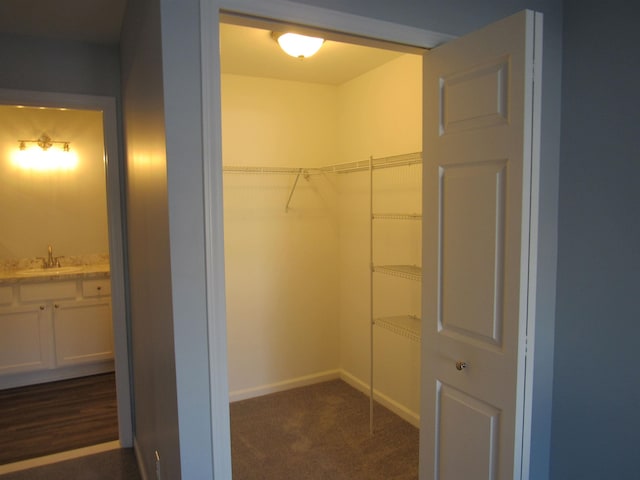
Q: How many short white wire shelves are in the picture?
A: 3